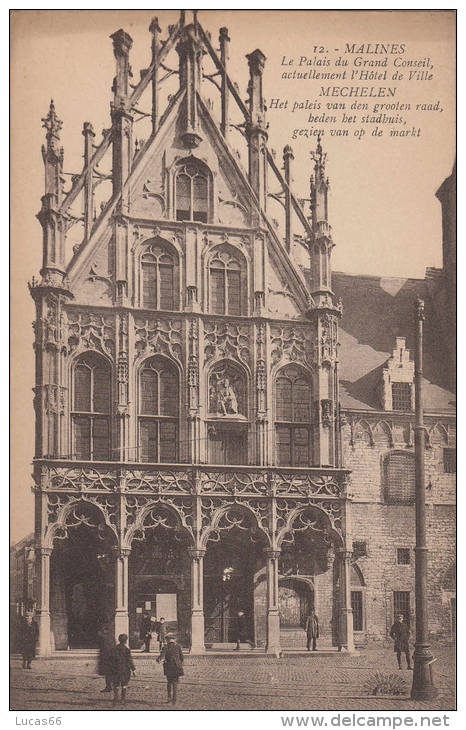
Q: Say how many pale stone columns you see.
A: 5